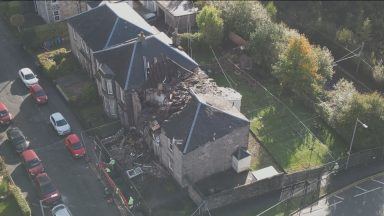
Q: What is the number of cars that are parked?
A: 9